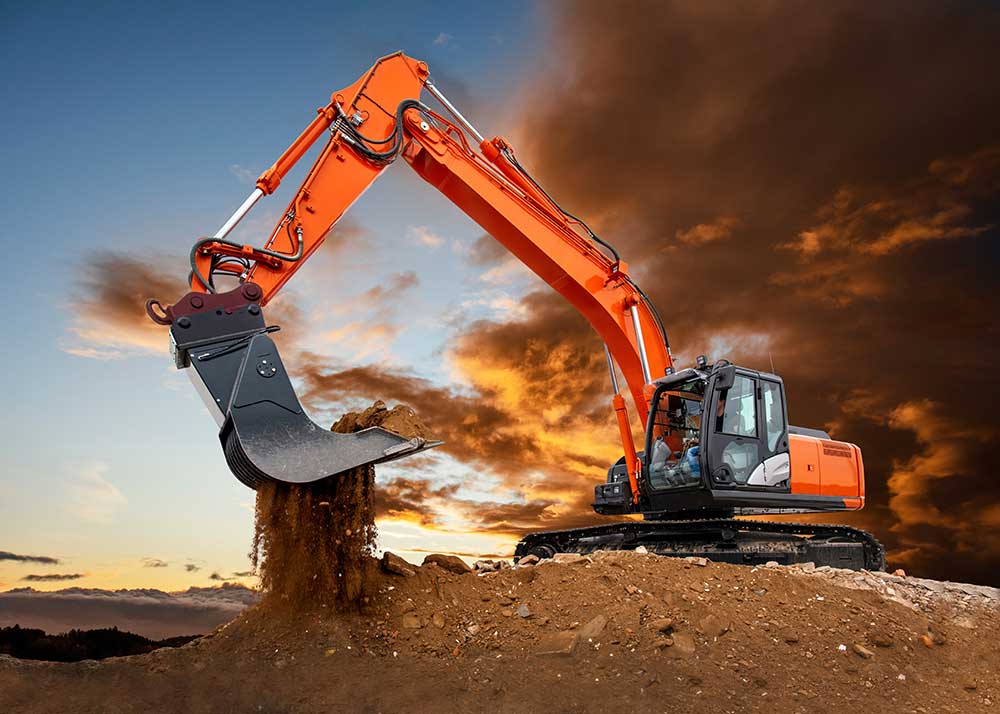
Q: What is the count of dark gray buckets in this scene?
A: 1